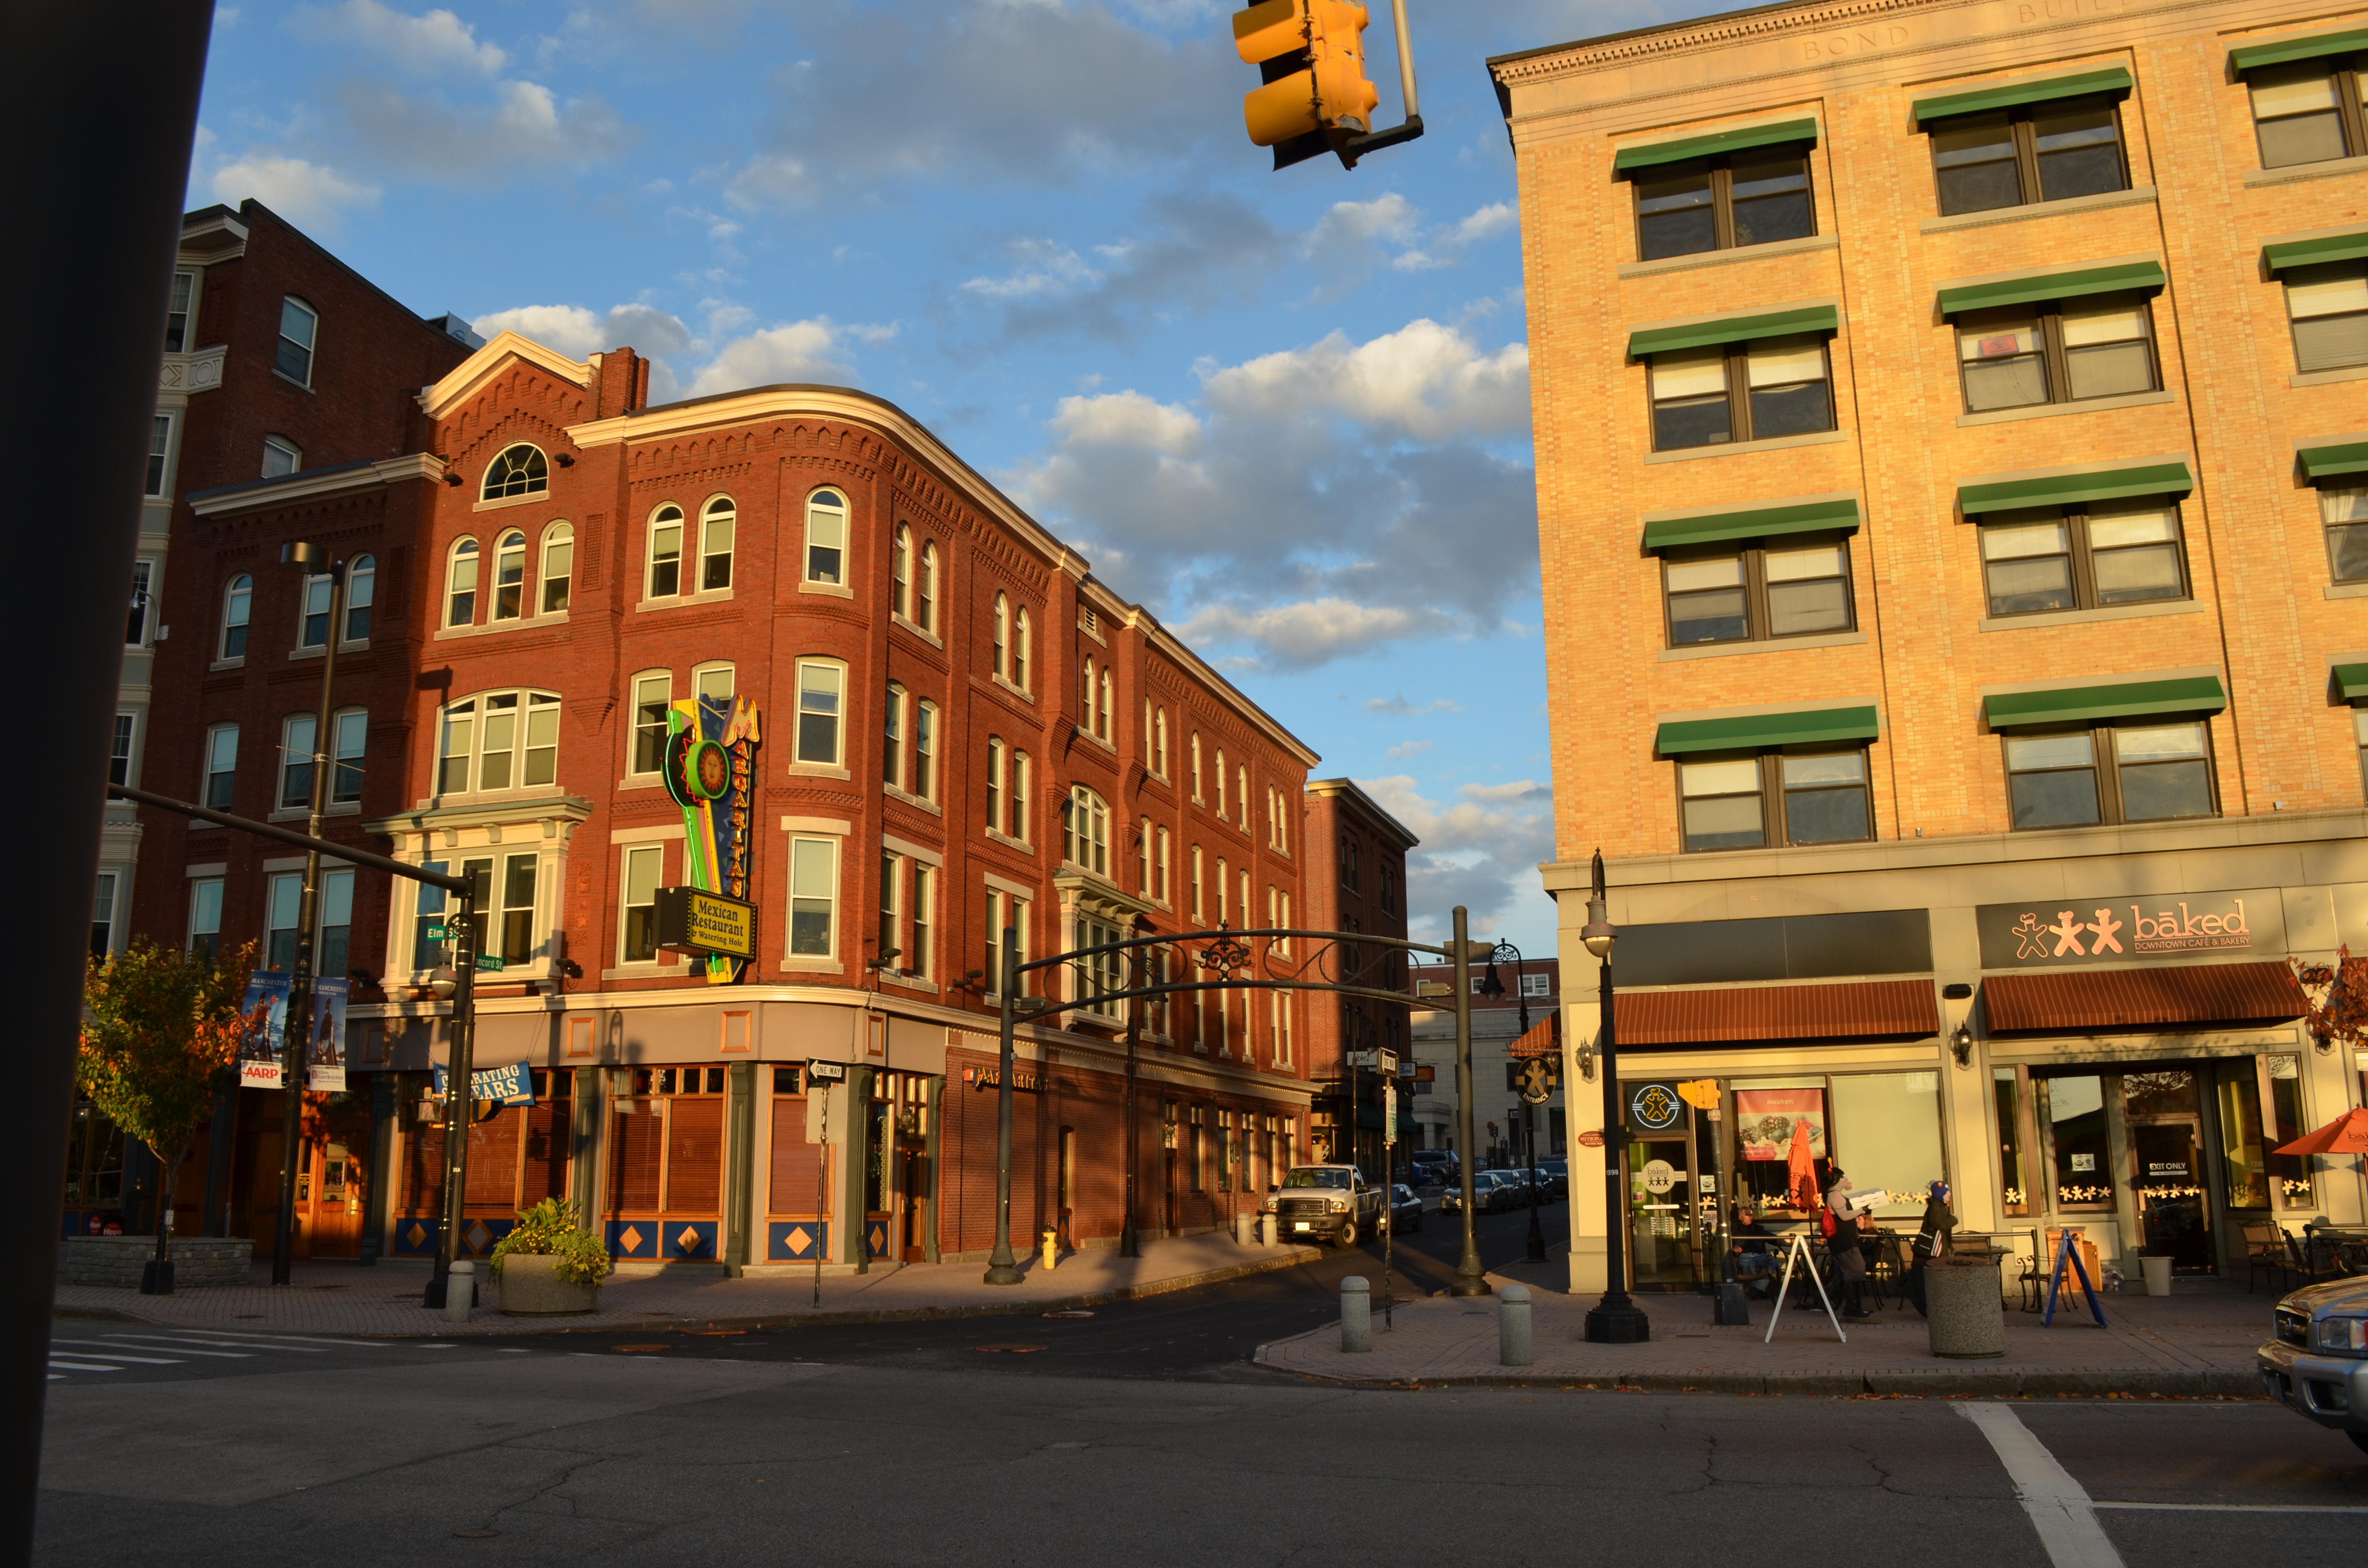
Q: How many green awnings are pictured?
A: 12